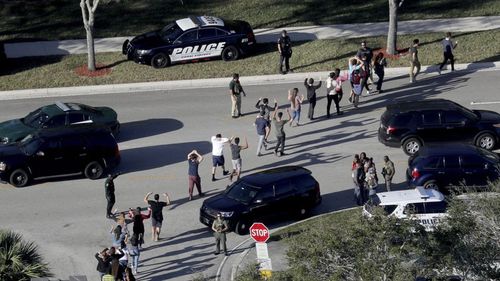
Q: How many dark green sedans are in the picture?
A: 1